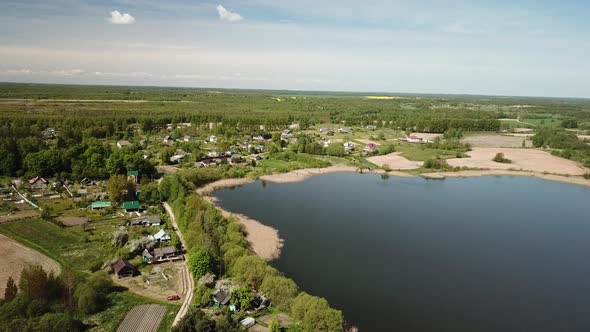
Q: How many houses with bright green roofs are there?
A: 3